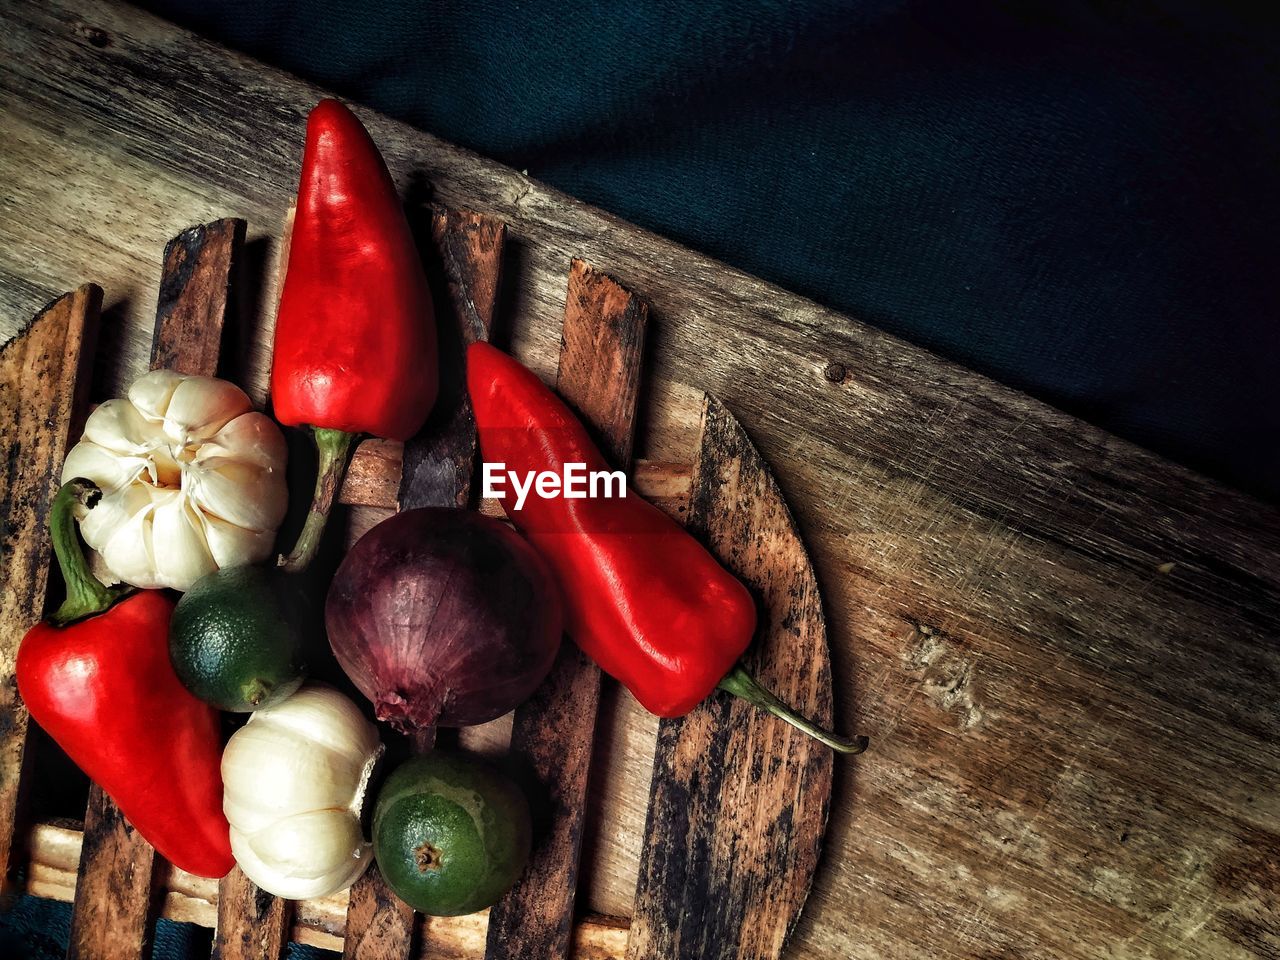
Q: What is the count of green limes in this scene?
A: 2